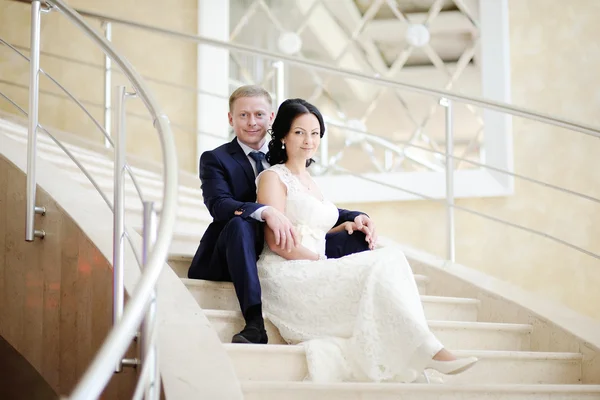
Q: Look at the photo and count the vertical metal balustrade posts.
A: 6